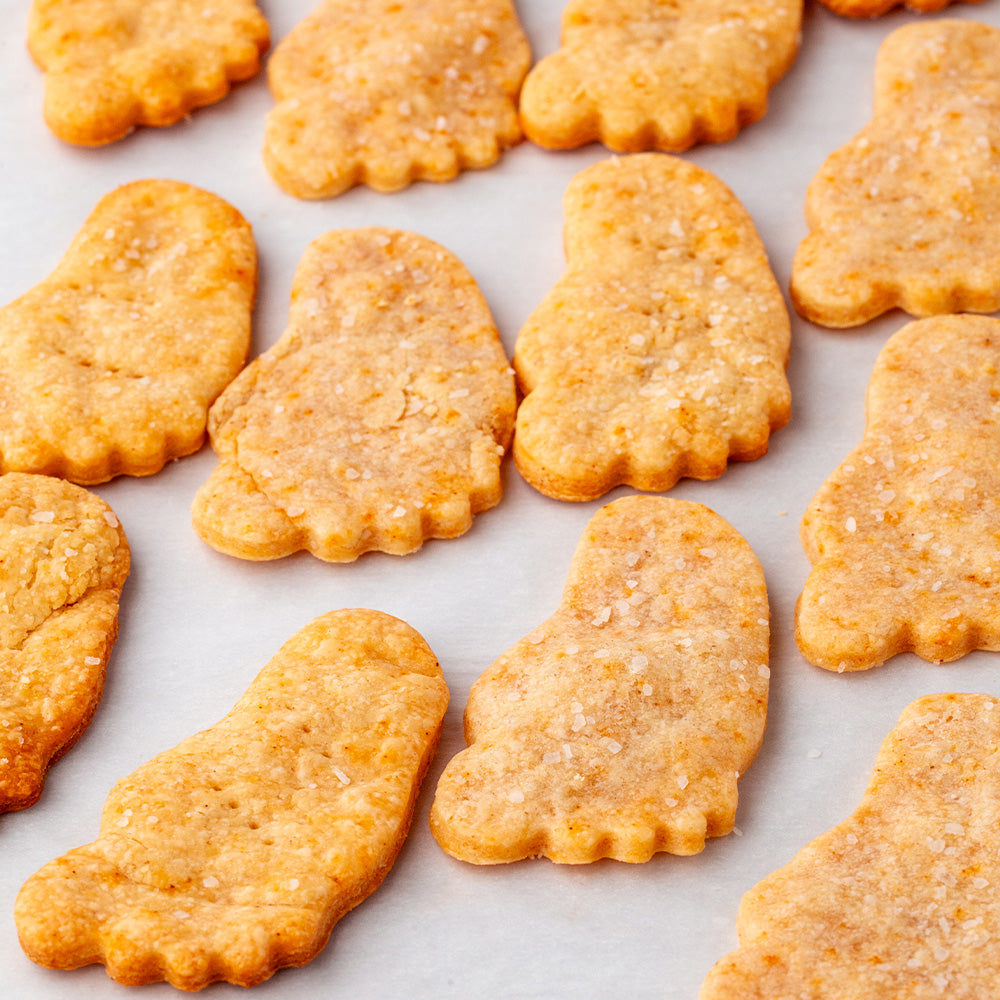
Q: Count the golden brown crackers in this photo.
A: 13